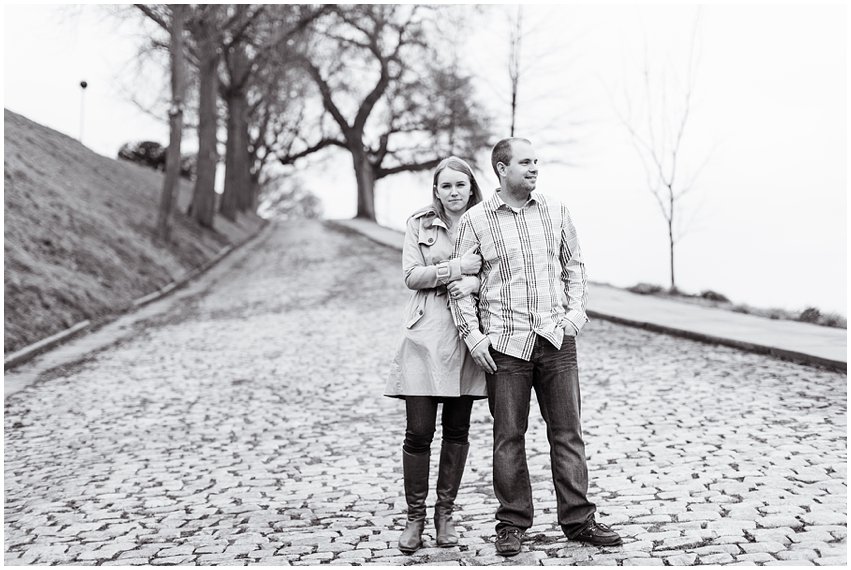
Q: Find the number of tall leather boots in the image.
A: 2